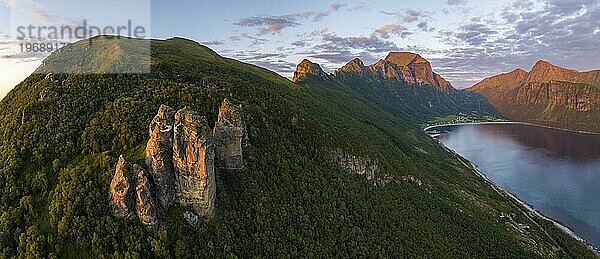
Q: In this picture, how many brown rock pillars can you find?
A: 5